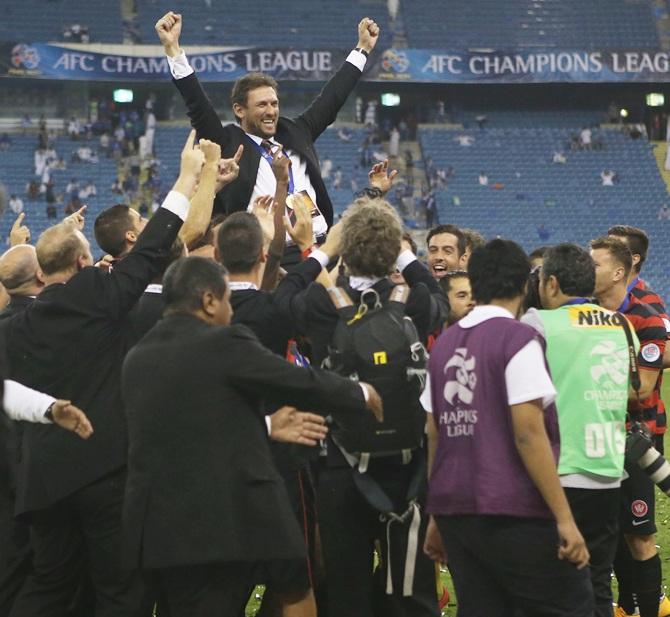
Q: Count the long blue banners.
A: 2